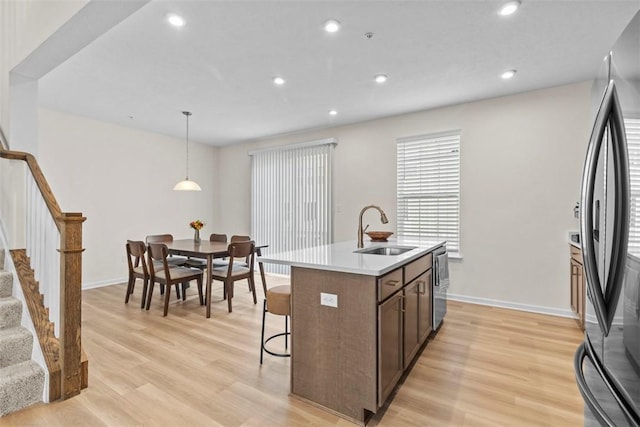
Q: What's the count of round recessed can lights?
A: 7